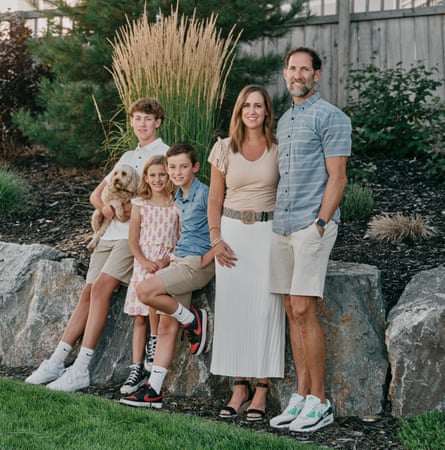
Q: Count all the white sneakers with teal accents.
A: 2